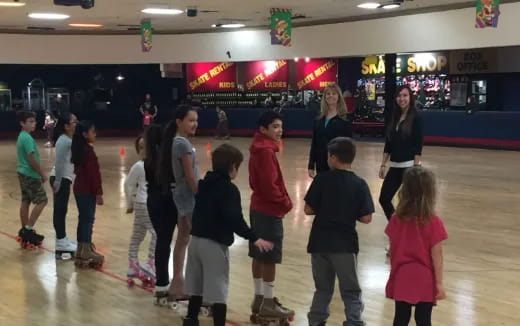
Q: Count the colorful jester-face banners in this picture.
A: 3